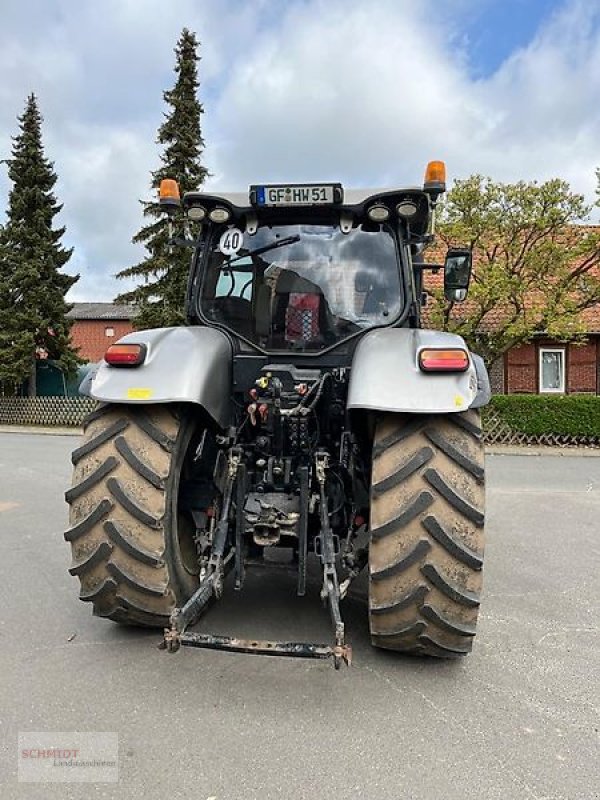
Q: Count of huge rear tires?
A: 2